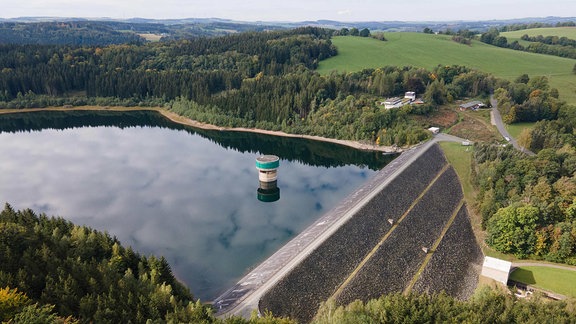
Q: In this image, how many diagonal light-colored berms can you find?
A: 2